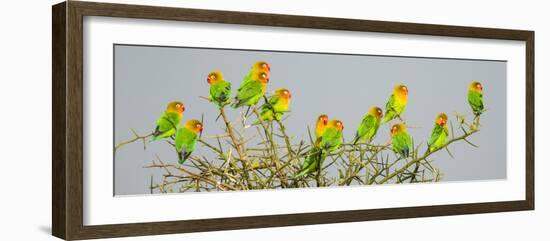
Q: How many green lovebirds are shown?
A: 13